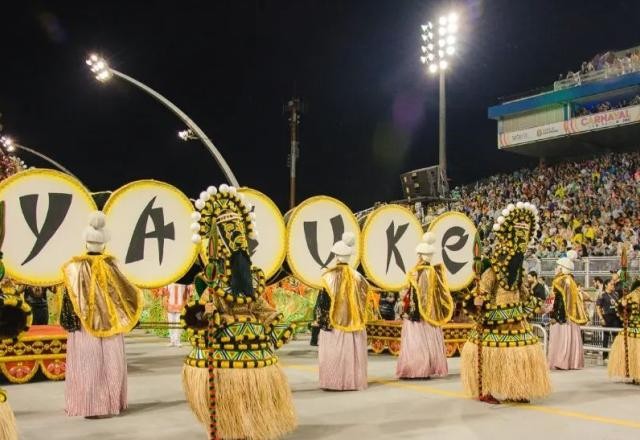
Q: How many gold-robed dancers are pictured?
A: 4